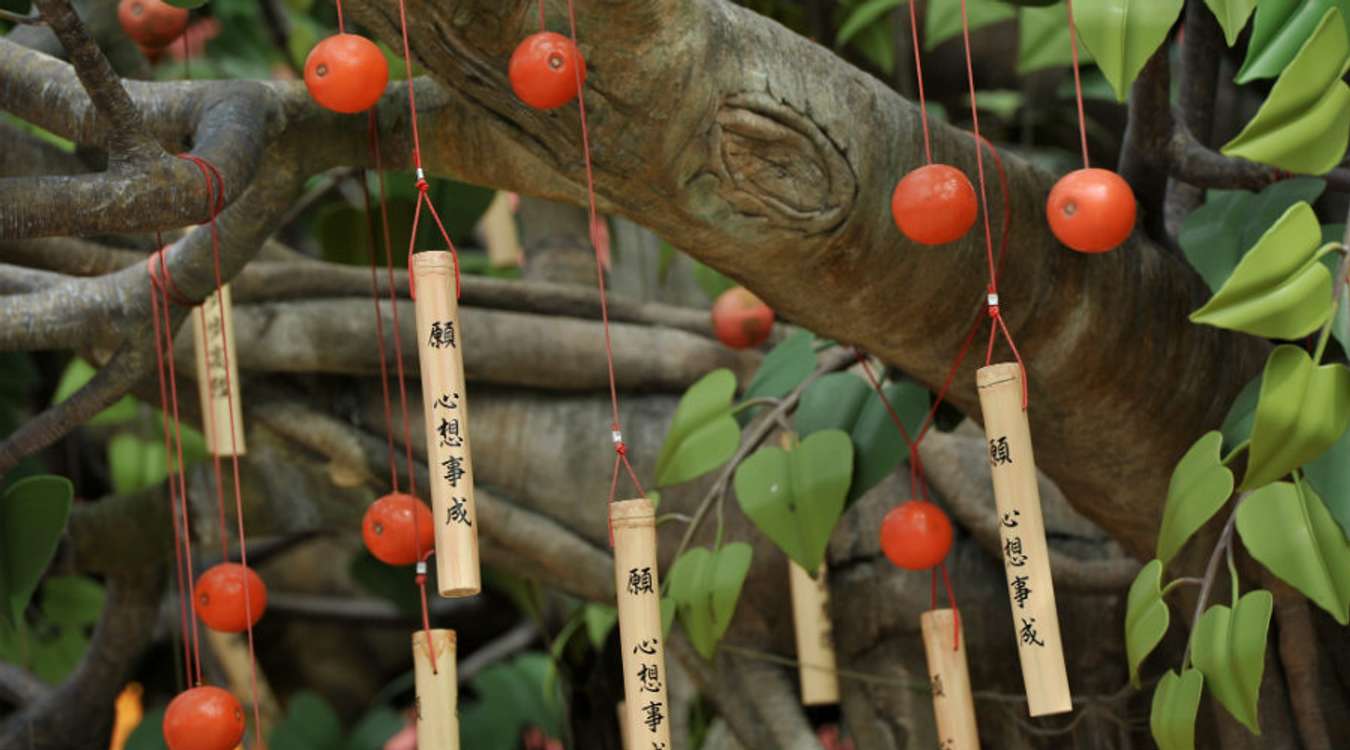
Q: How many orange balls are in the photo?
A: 10